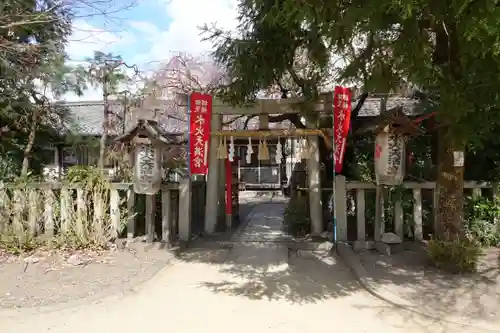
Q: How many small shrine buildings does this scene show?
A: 2